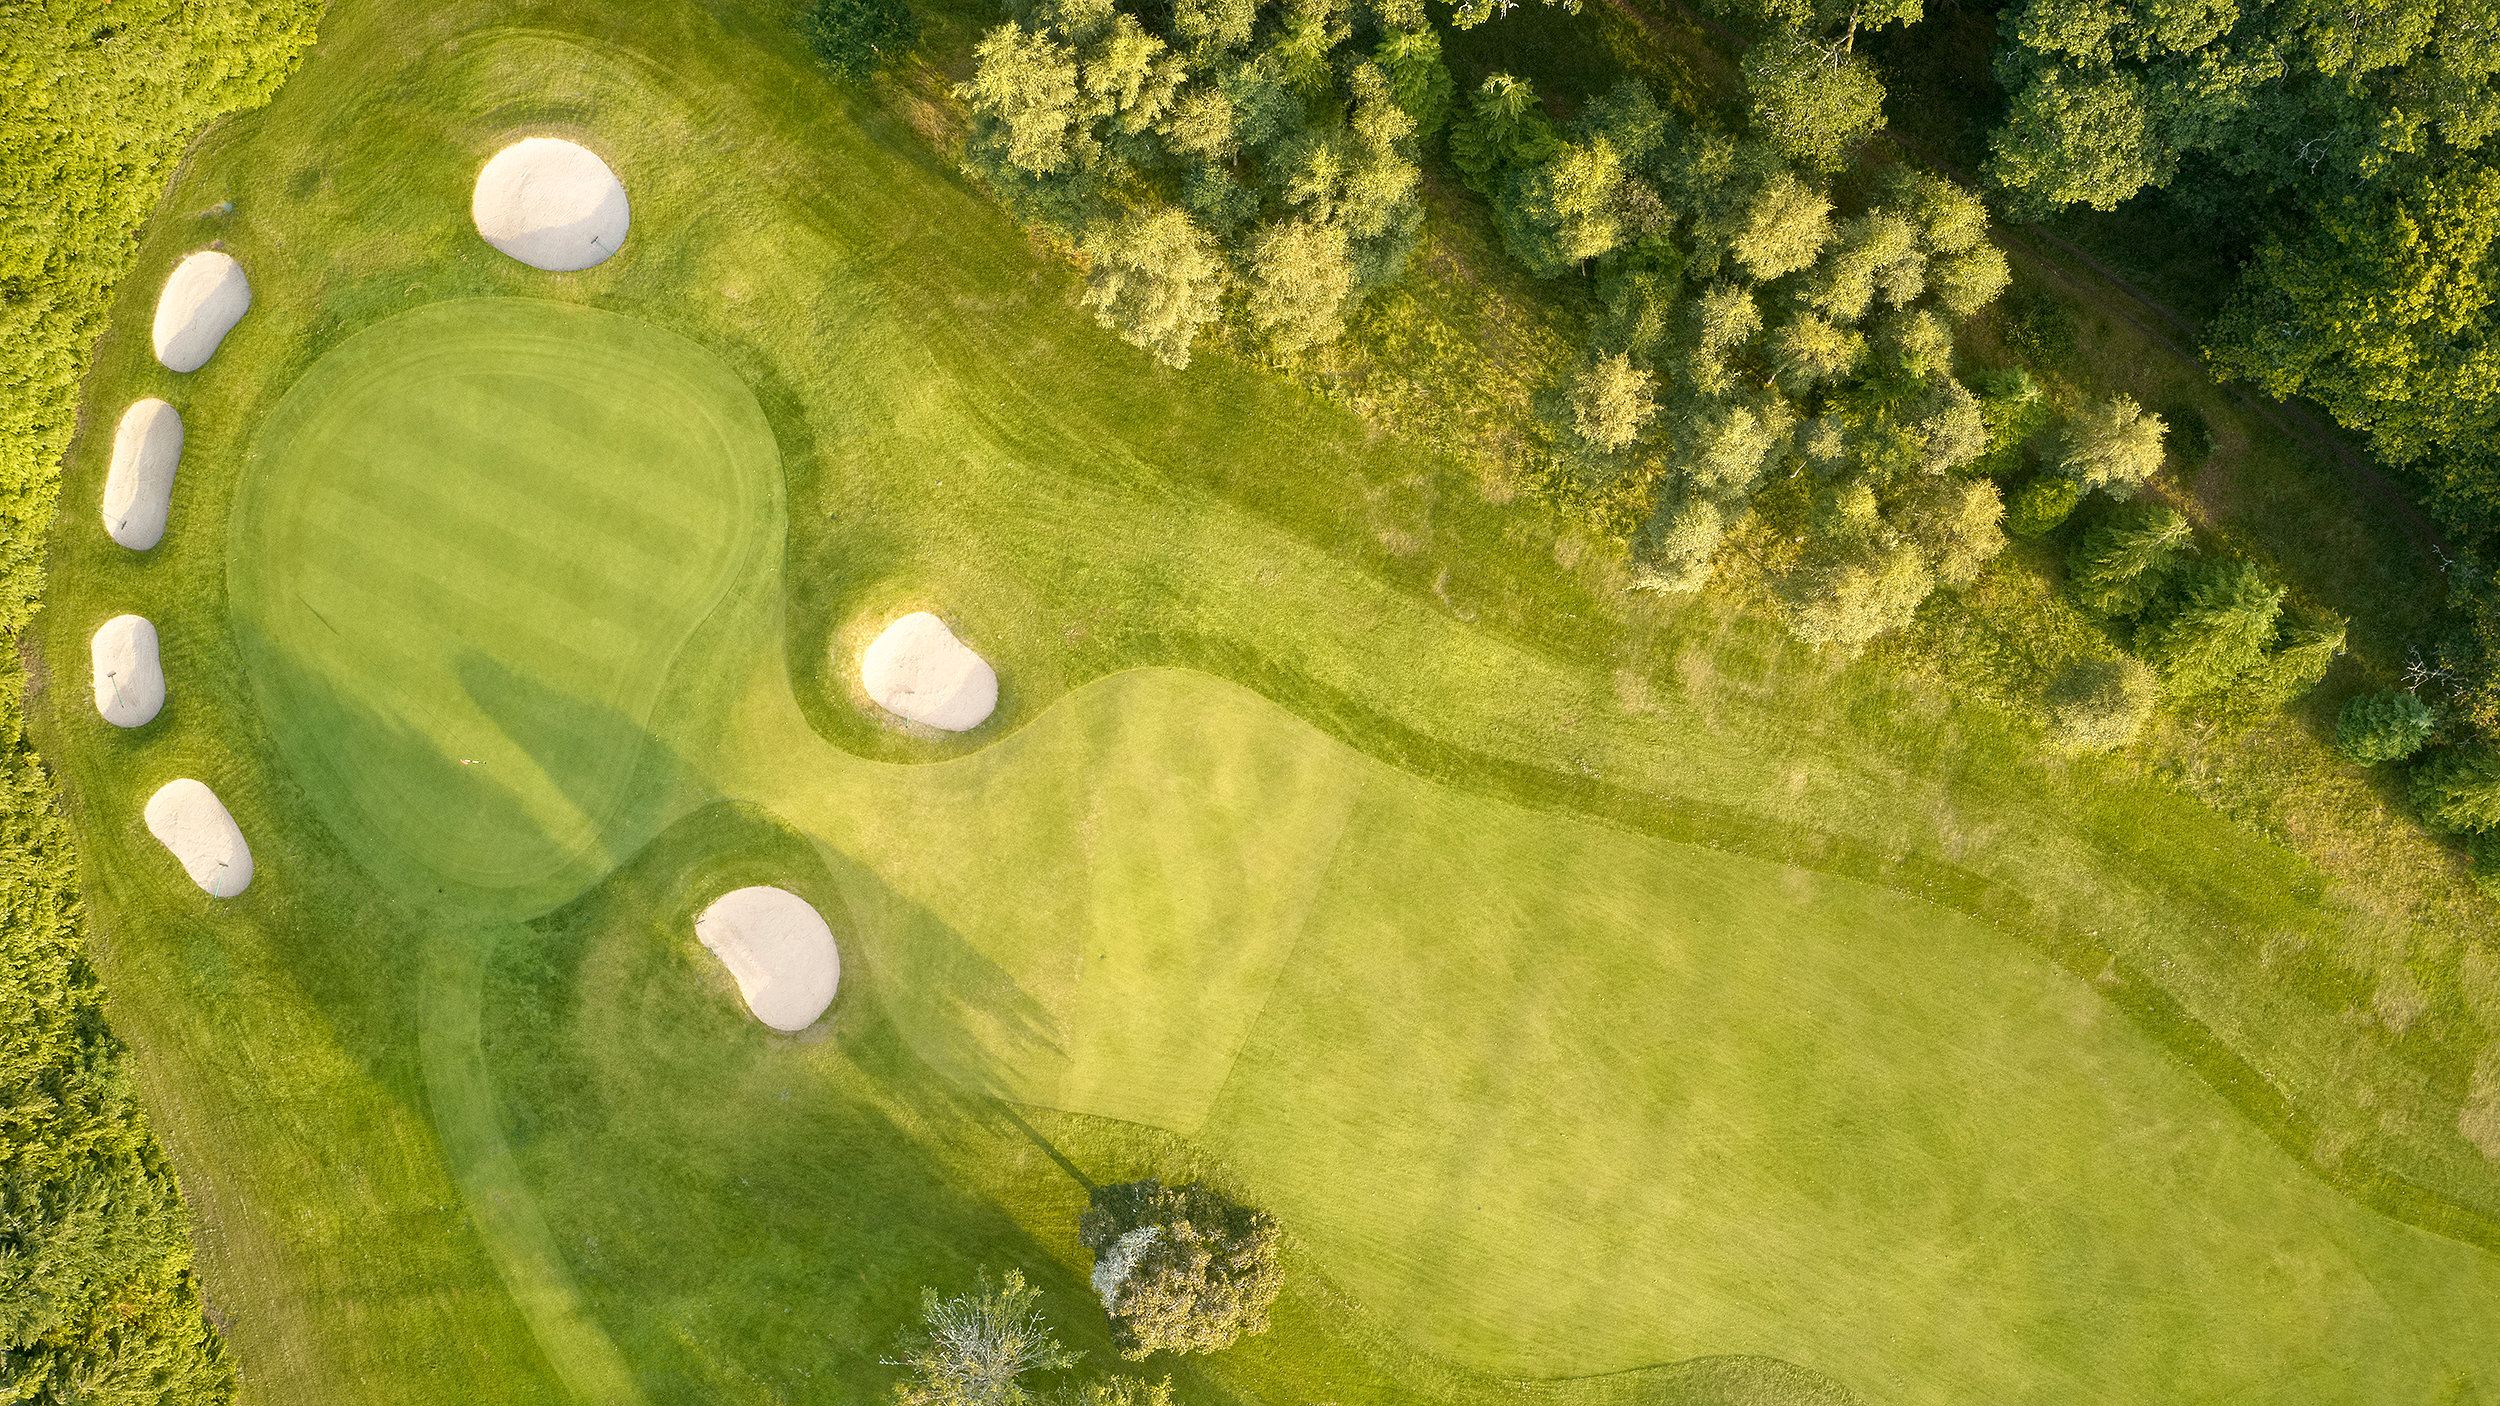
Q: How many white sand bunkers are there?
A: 7